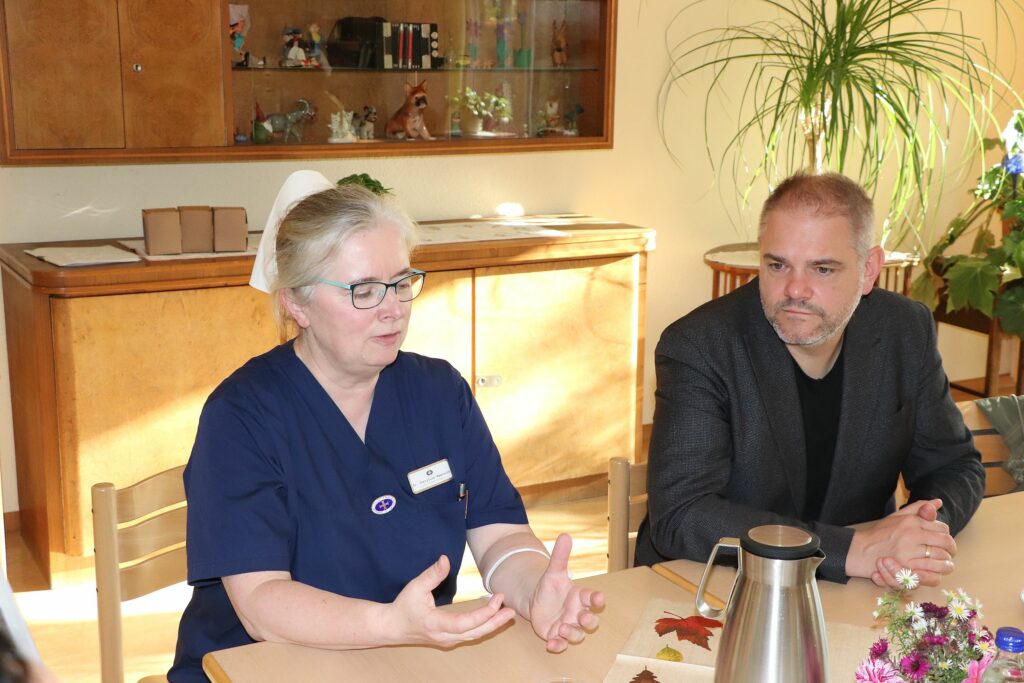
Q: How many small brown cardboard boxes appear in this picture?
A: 3